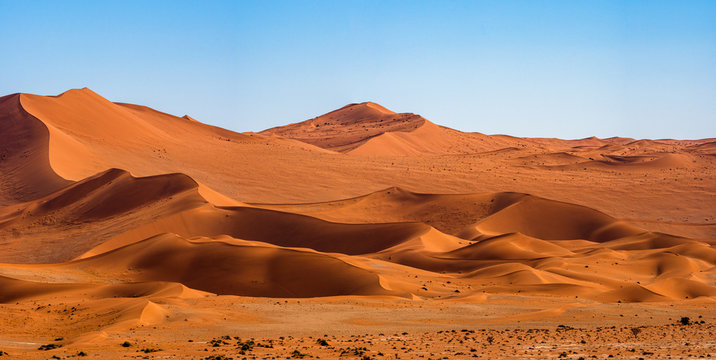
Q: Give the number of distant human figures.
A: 0